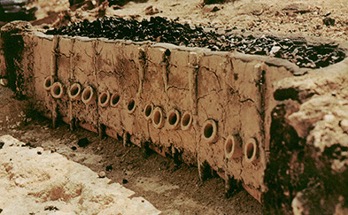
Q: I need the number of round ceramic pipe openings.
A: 14